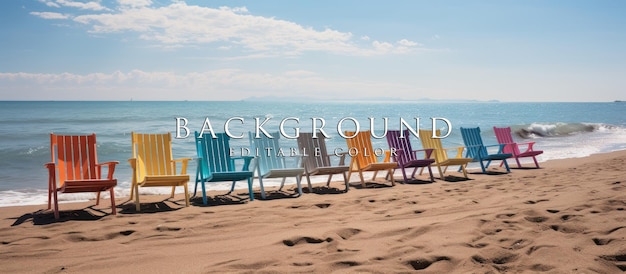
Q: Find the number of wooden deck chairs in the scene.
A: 10